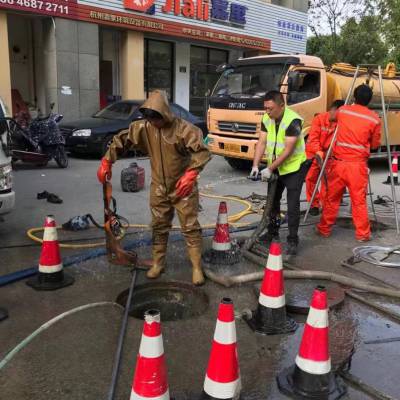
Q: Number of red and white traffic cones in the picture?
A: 7